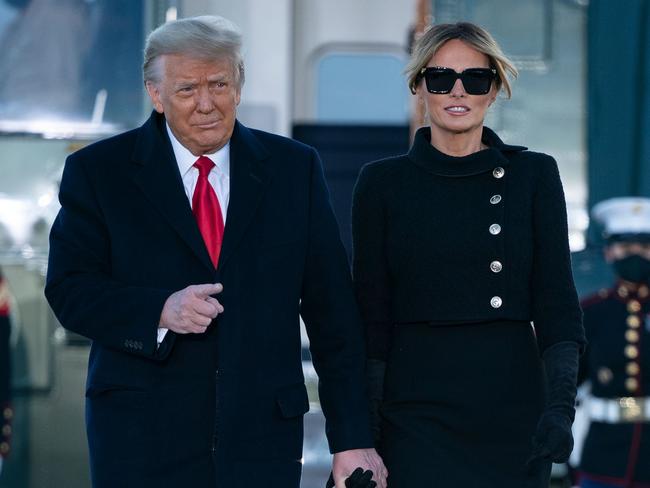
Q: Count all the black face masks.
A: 1